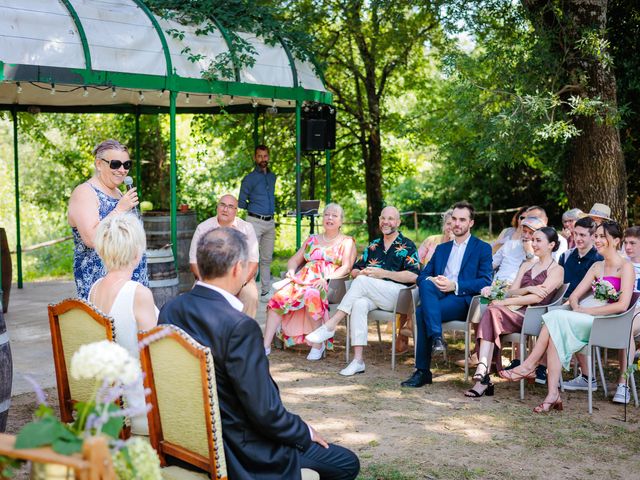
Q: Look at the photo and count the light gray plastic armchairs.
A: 5